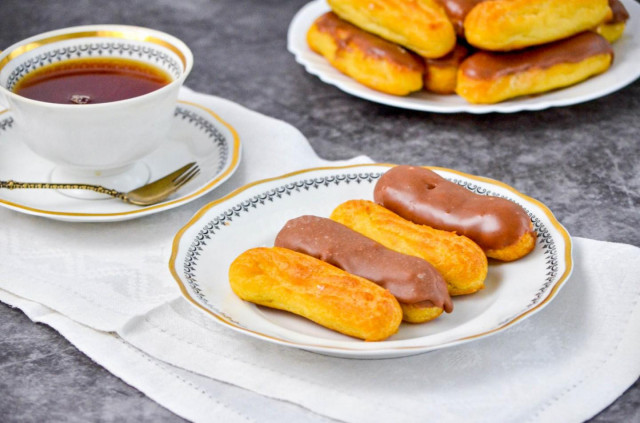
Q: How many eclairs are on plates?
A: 11